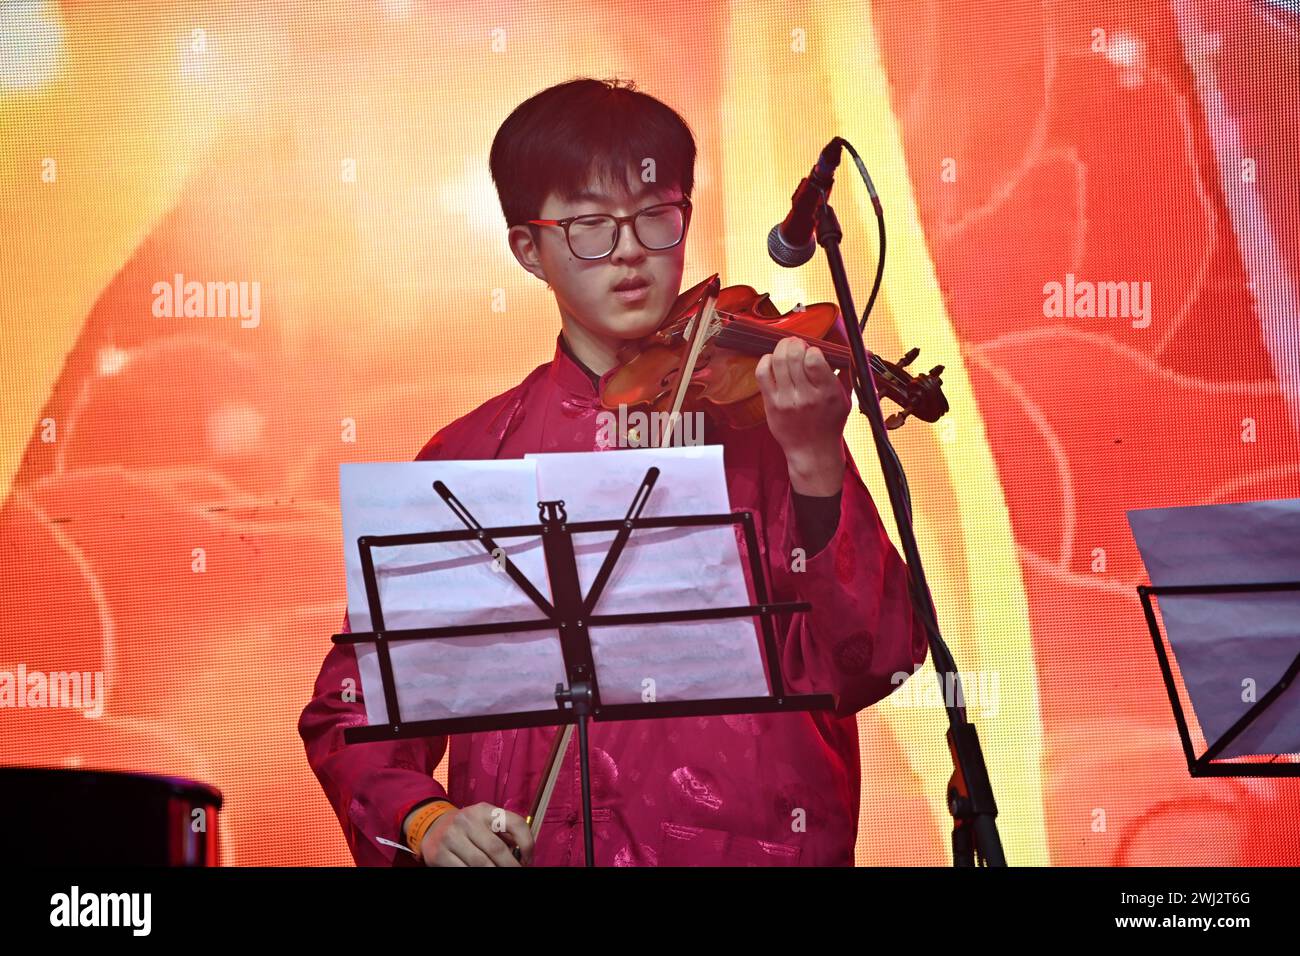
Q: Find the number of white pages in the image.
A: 3